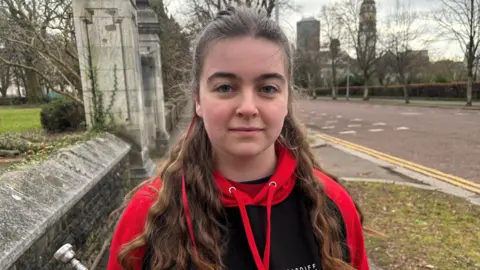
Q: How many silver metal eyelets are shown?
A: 2